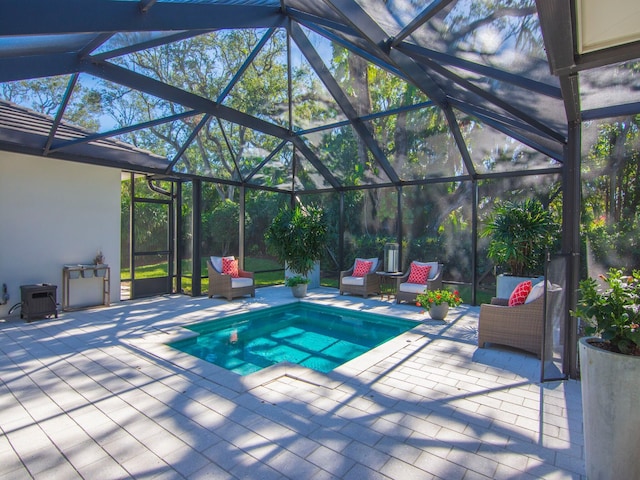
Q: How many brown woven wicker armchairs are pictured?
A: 4